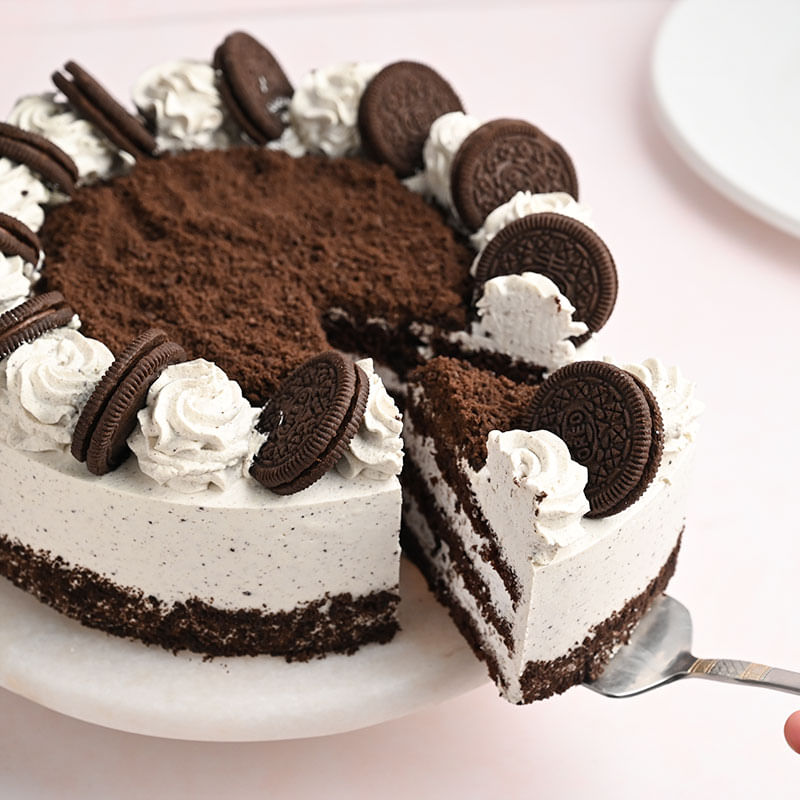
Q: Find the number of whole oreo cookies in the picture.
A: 11